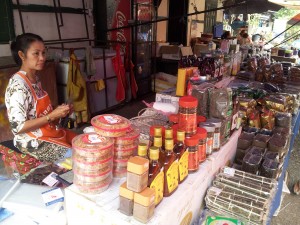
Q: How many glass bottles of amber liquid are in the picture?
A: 7